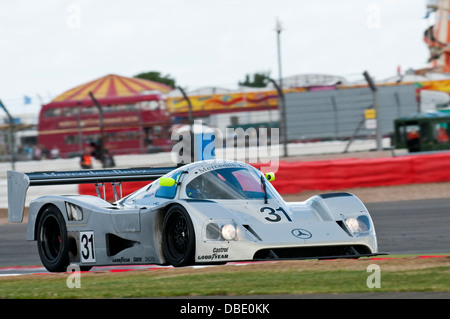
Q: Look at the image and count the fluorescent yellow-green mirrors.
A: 2